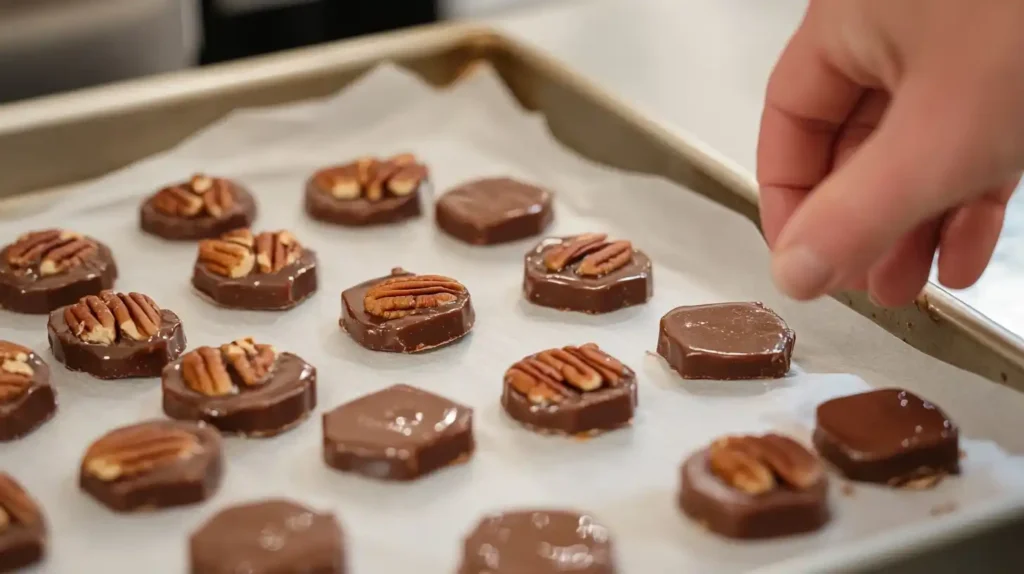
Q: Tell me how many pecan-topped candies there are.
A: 13